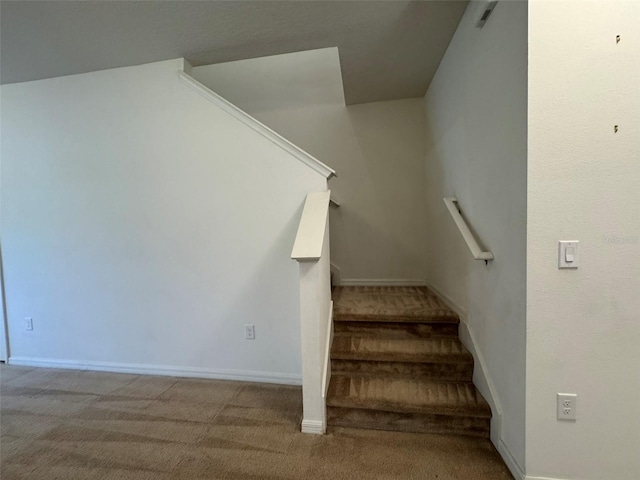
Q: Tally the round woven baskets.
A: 0